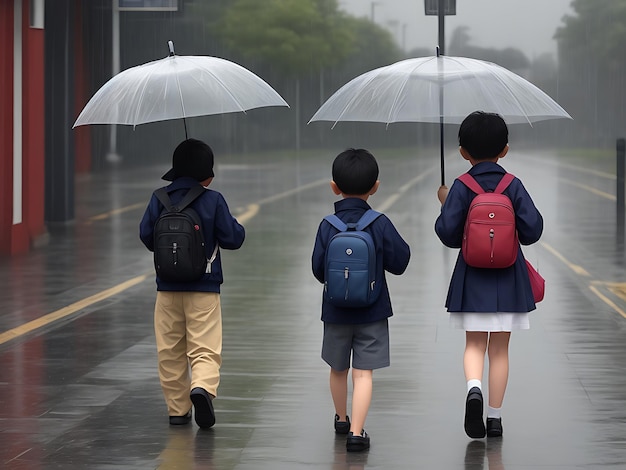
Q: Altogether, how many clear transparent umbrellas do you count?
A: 2